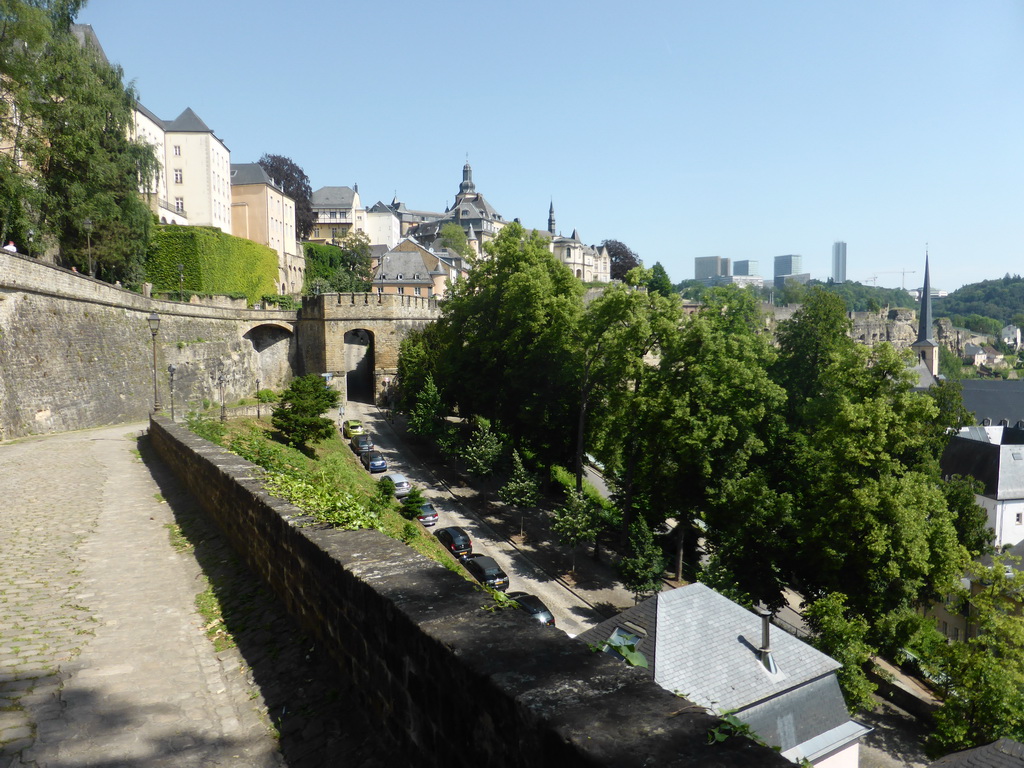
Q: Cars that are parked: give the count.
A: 8